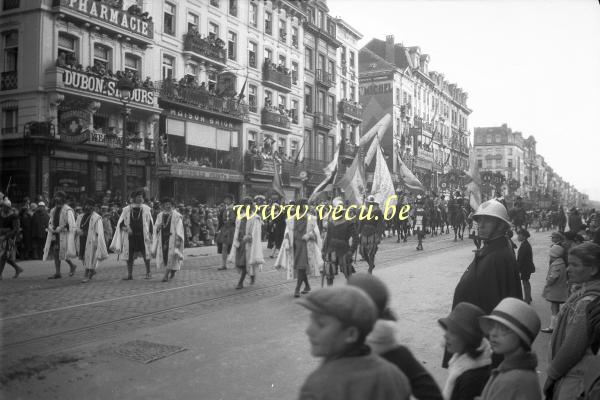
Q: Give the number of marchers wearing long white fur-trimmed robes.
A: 6